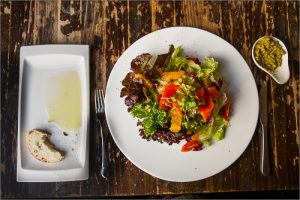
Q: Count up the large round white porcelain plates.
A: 1